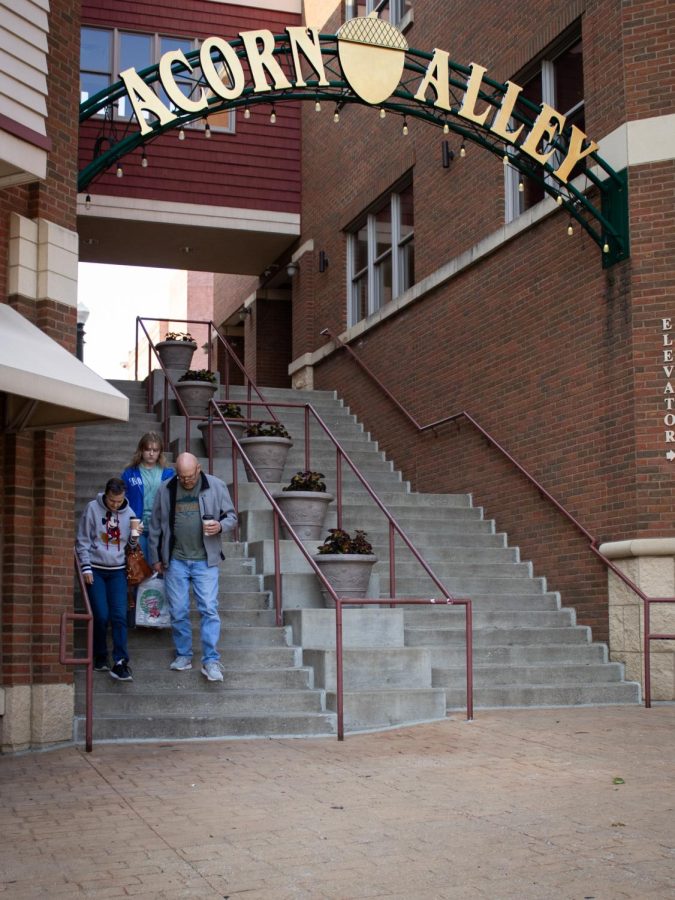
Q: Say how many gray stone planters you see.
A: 6